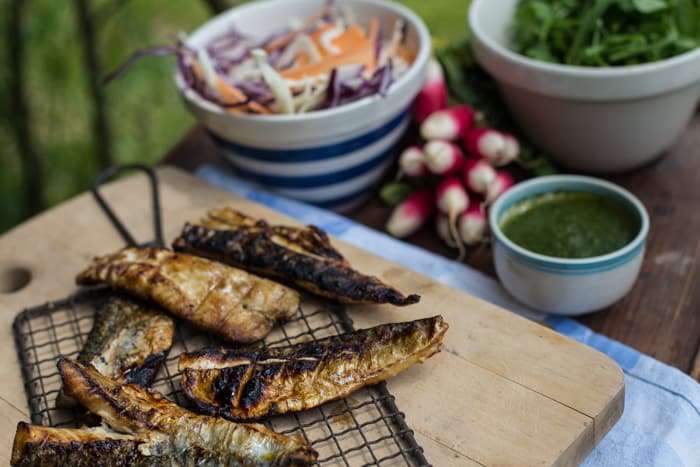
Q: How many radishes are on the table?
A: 12